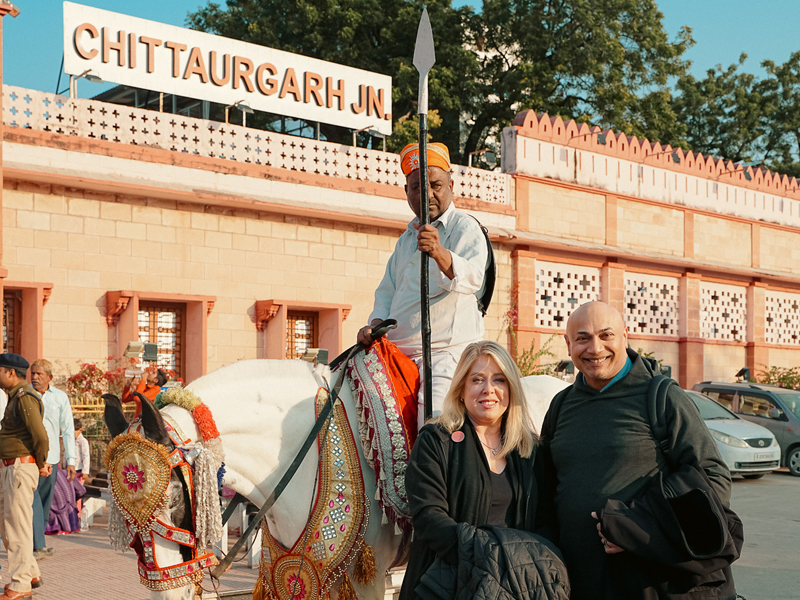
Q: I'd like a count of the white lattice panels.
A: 4